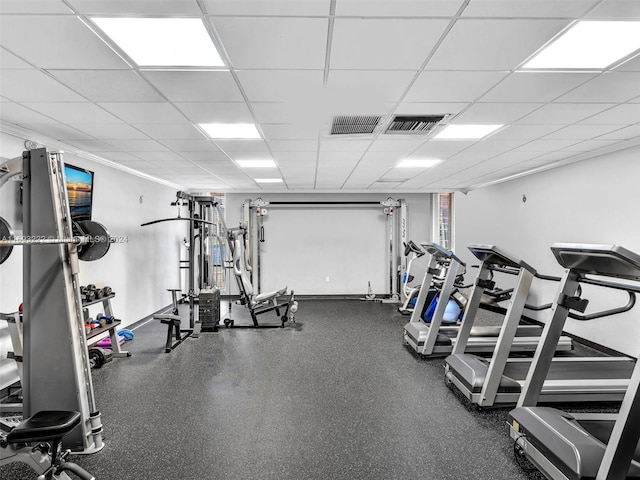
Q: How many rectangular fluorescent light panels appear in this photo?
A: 7